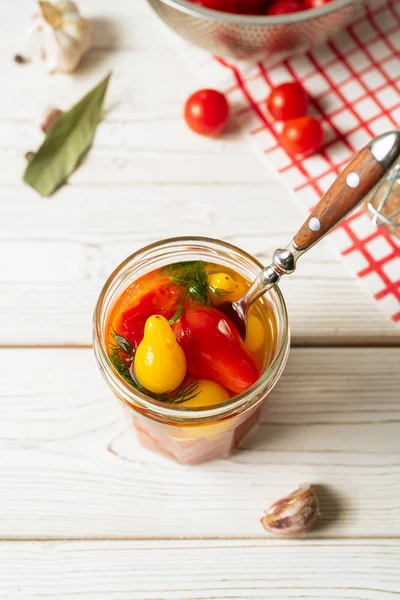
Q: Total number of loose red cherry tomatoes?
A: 3